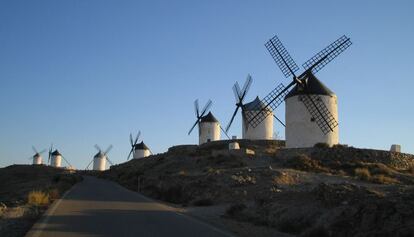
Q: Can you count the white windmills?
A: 7